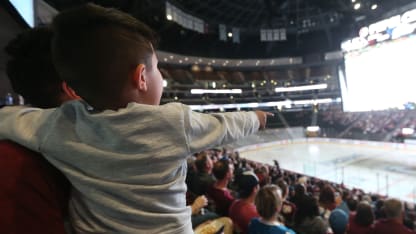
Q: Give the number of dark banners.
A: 2